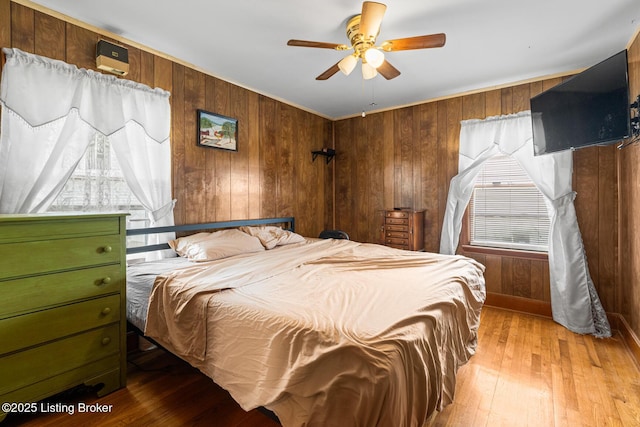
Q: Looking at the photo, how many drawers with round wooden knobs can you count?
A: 4